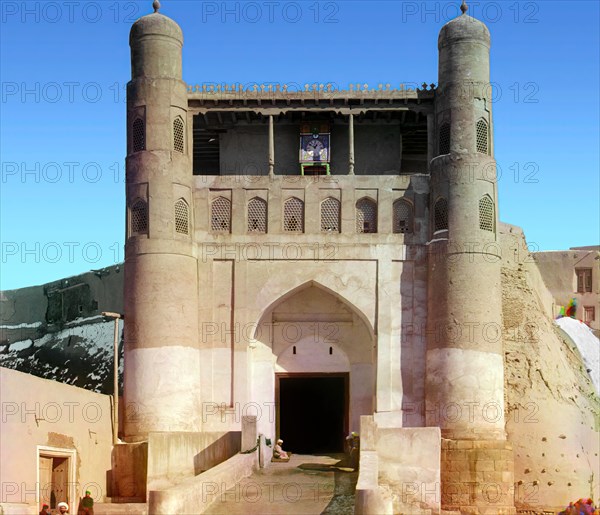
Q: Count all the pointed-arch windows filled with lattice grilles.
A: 14